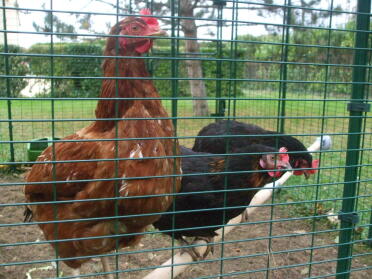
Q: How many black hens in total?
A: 2